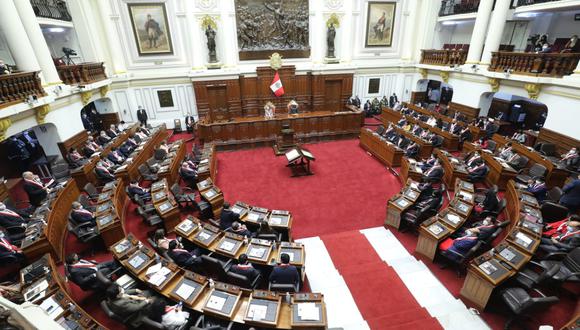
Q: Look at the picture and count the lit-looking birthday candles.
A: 0